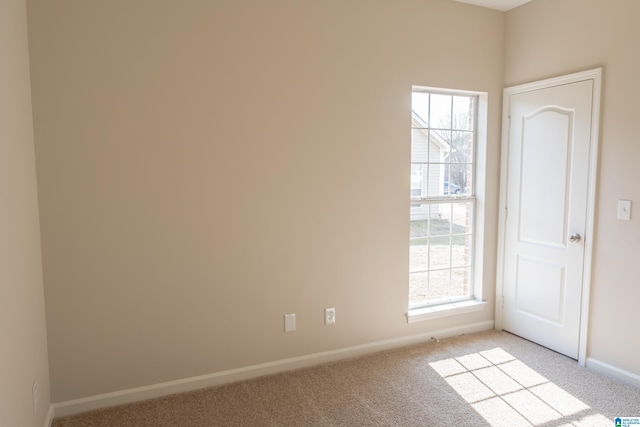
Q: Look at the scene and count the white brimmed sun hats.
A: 0